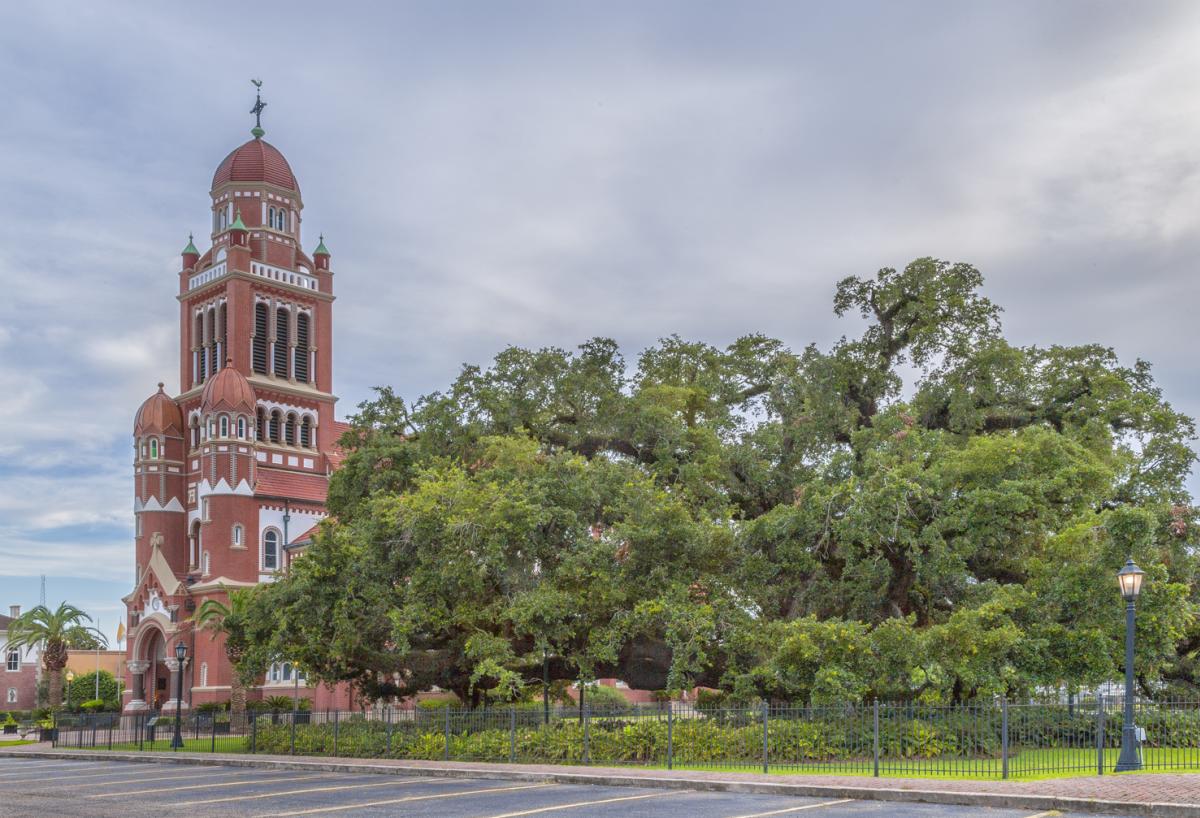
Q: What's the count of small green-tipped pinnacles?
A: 3